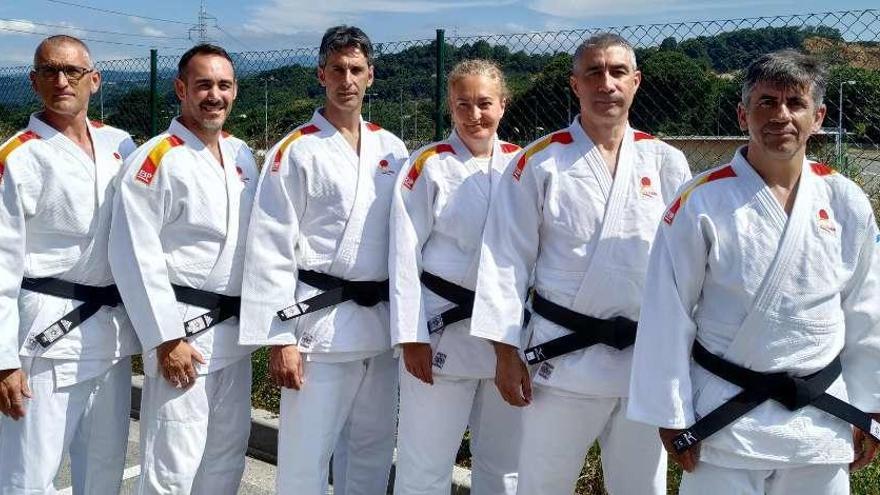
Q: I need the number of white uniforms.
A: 6